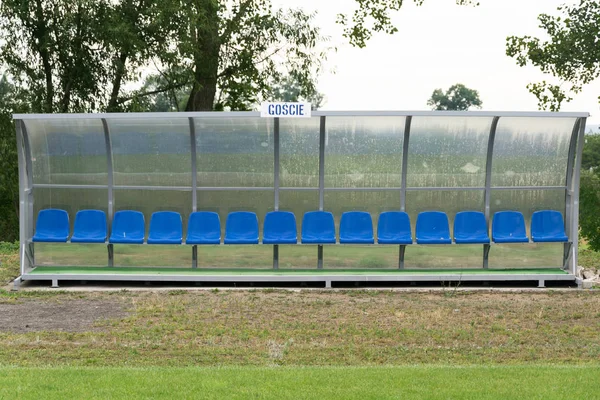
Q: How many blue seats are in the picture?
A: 14